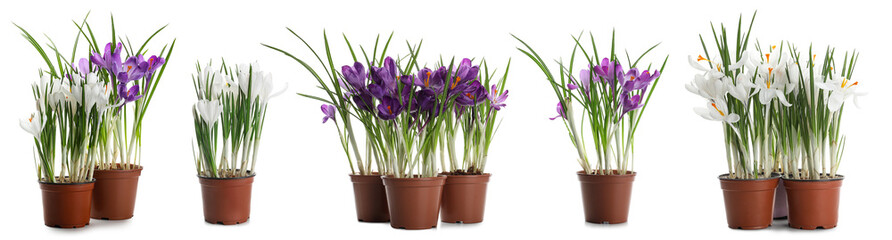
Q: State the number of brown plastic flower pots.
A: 9